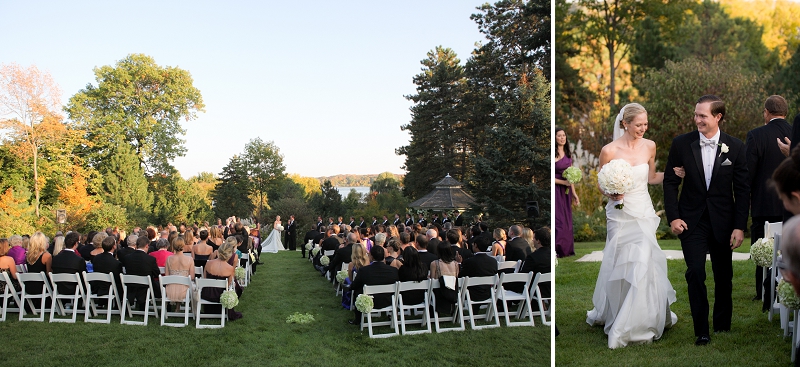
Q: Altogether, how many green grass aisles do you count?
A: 1